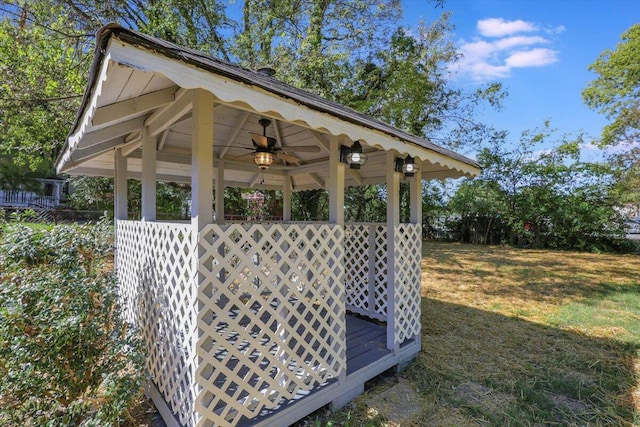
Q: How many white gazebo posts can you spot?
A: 8